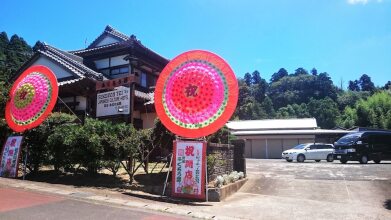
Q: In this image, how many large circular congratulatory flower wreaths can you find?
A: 2